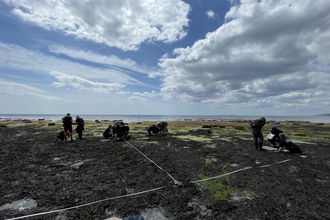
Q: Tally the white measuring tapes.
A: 2